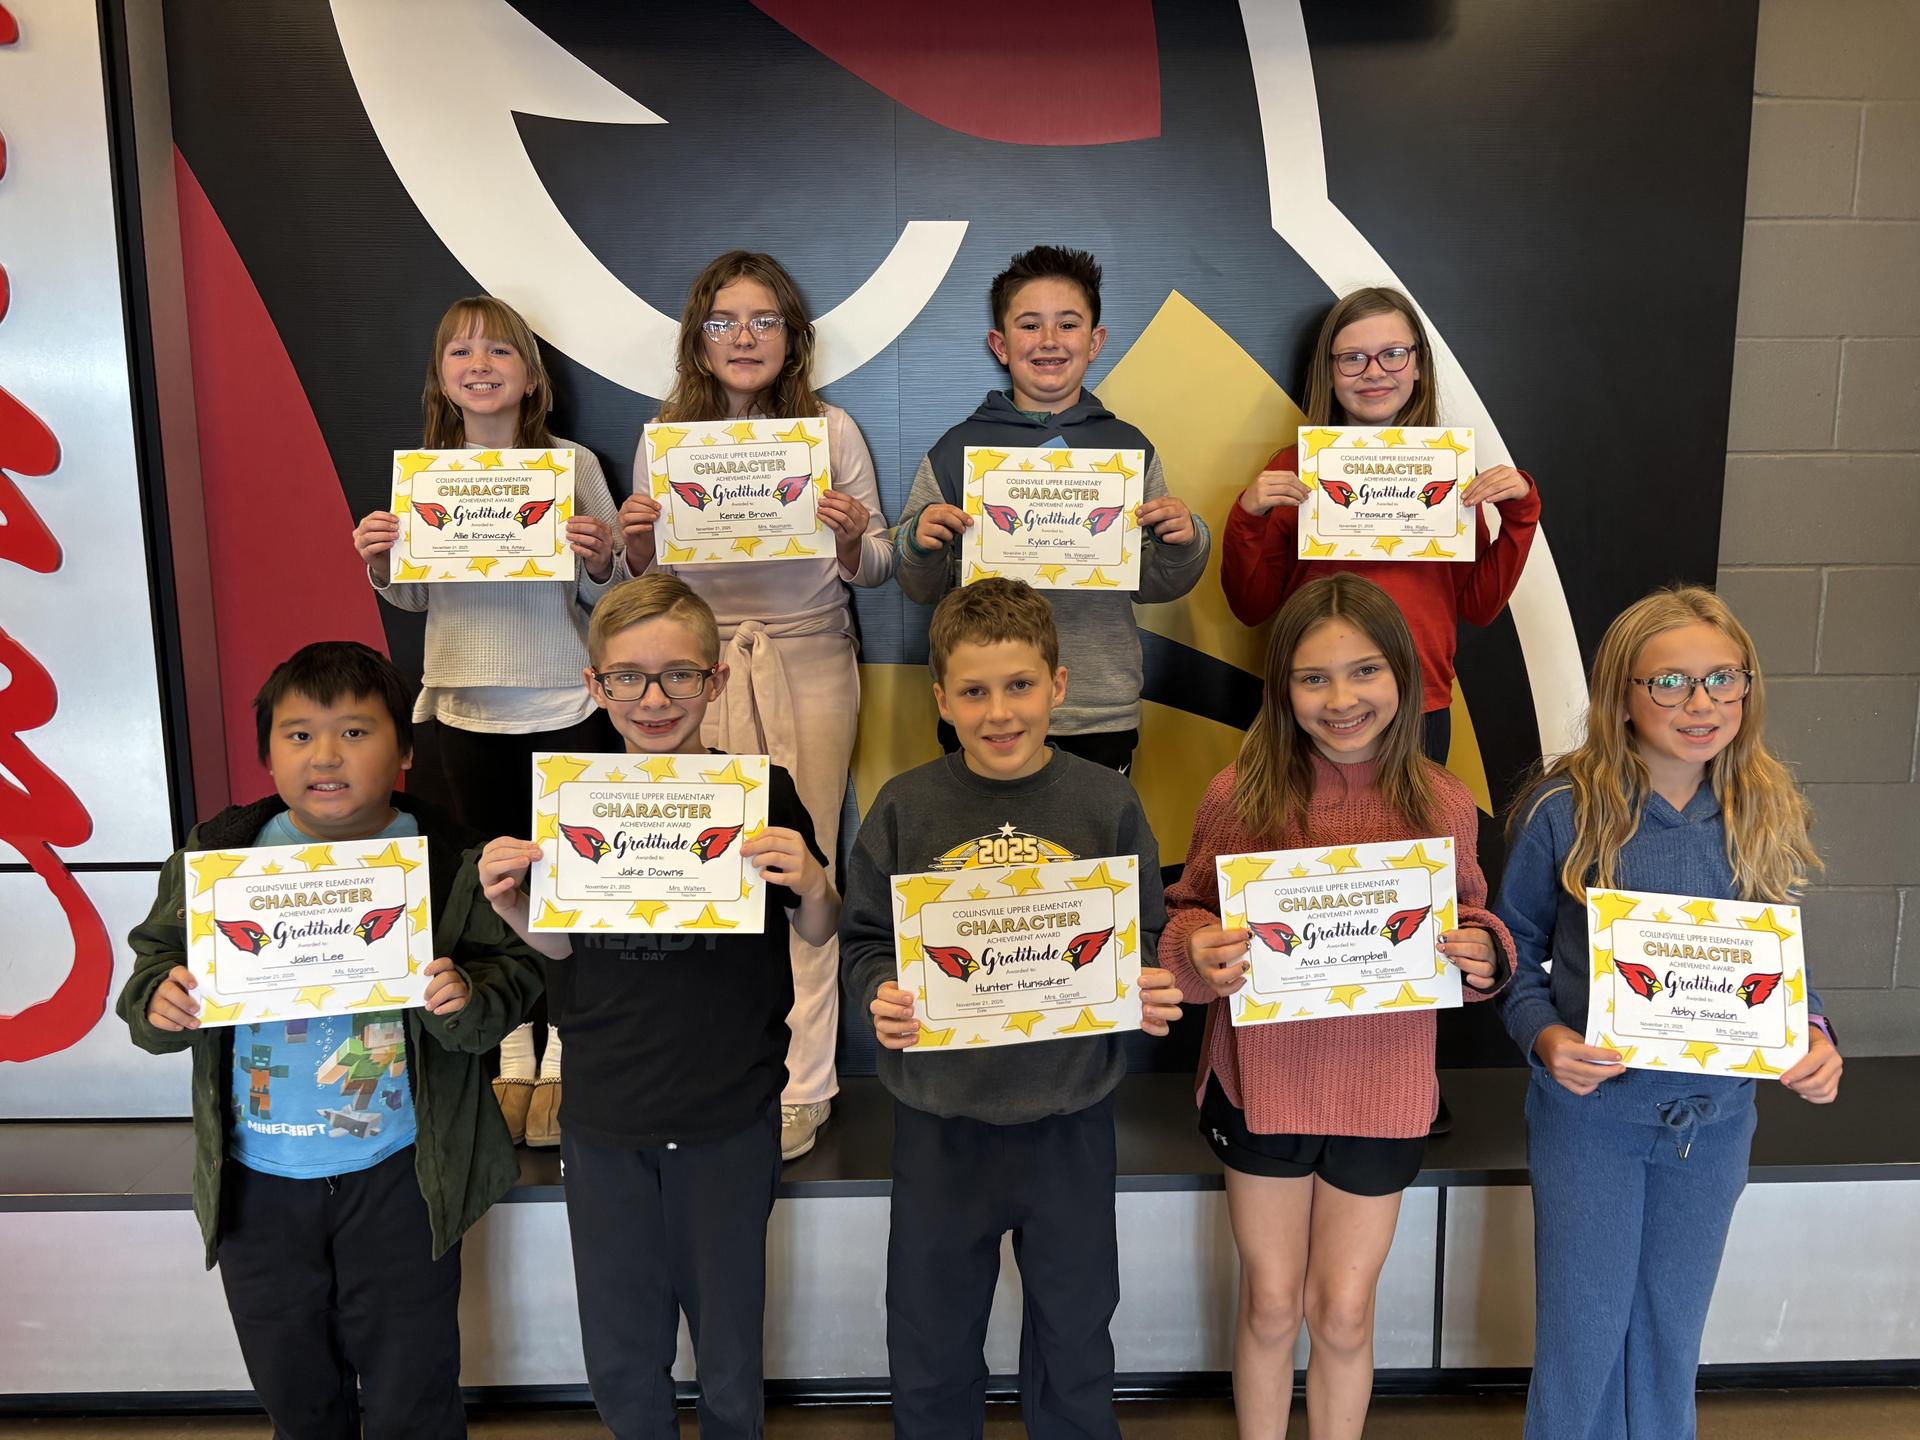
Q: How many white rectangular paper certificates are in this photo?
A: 9